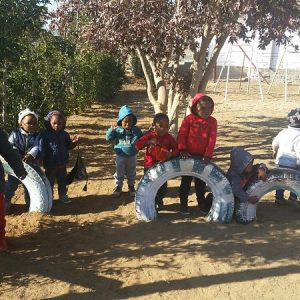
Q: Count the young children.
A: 8